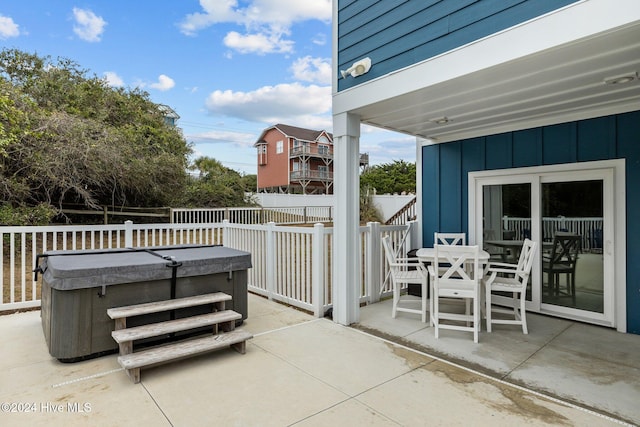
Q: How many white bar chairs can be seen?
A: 4